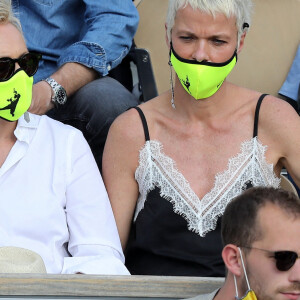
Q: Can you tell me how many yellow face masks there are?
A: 3